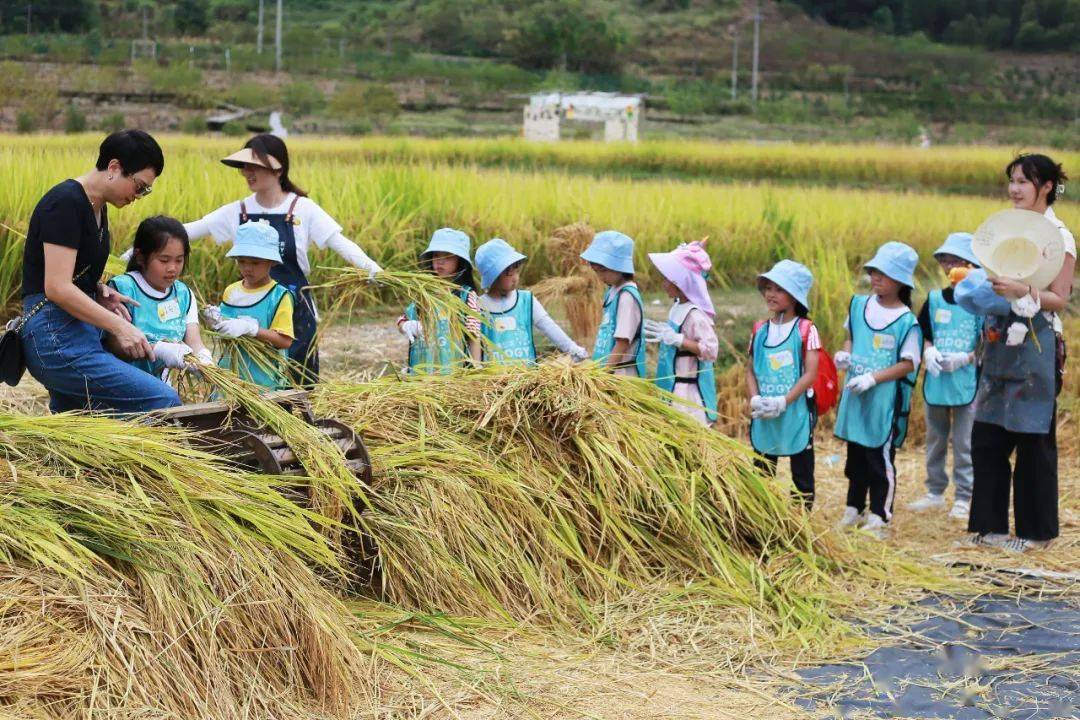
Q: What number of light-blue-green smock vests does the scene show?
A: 9